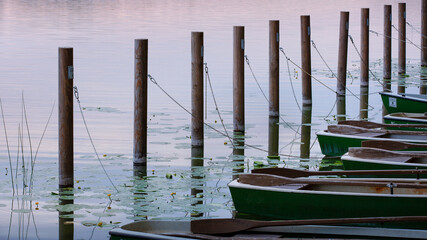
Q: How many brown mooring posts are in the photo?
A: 11